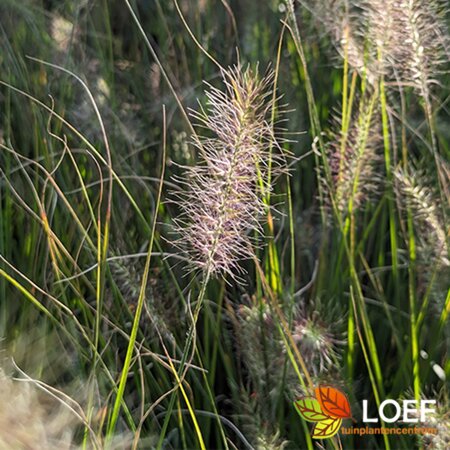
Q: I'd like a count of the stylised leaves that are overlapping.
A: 3